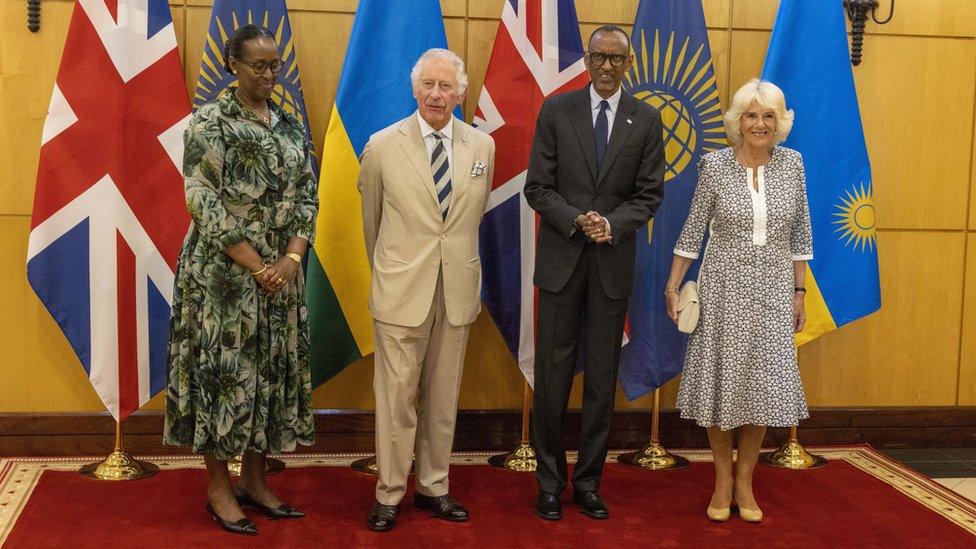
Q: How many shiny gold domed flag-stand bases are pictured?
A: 6